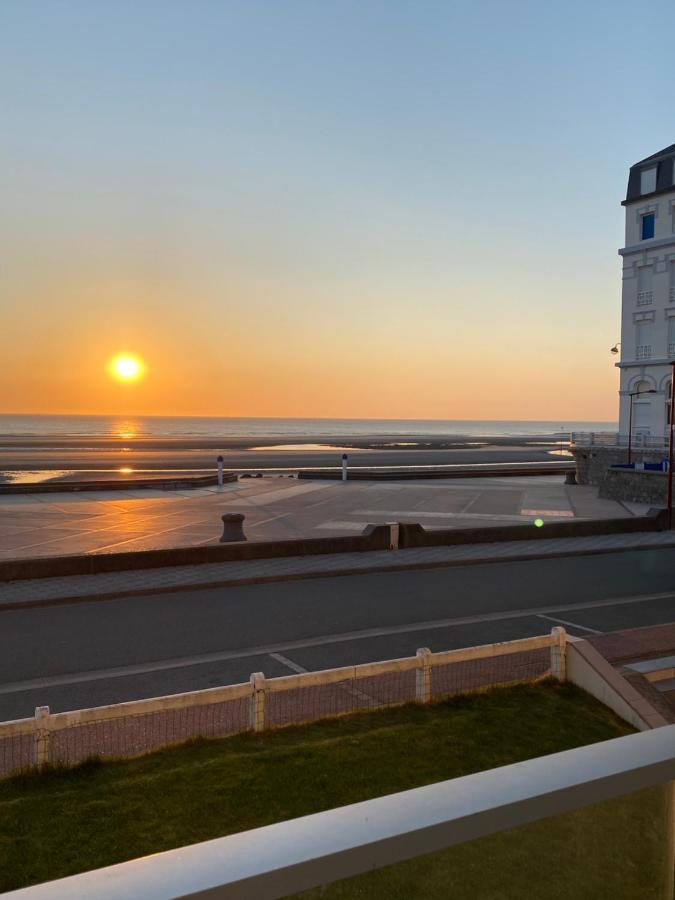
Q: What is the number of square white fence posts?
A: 4